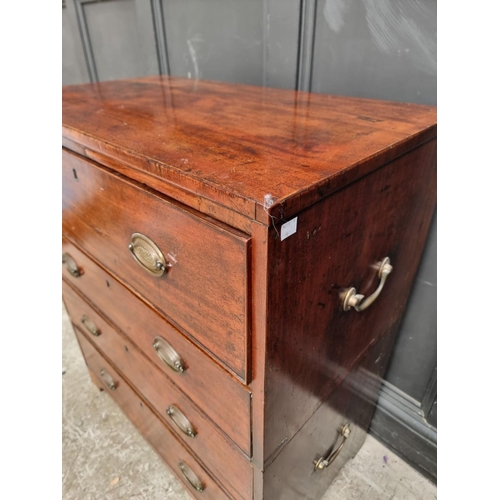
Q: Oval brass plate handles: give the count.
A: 7